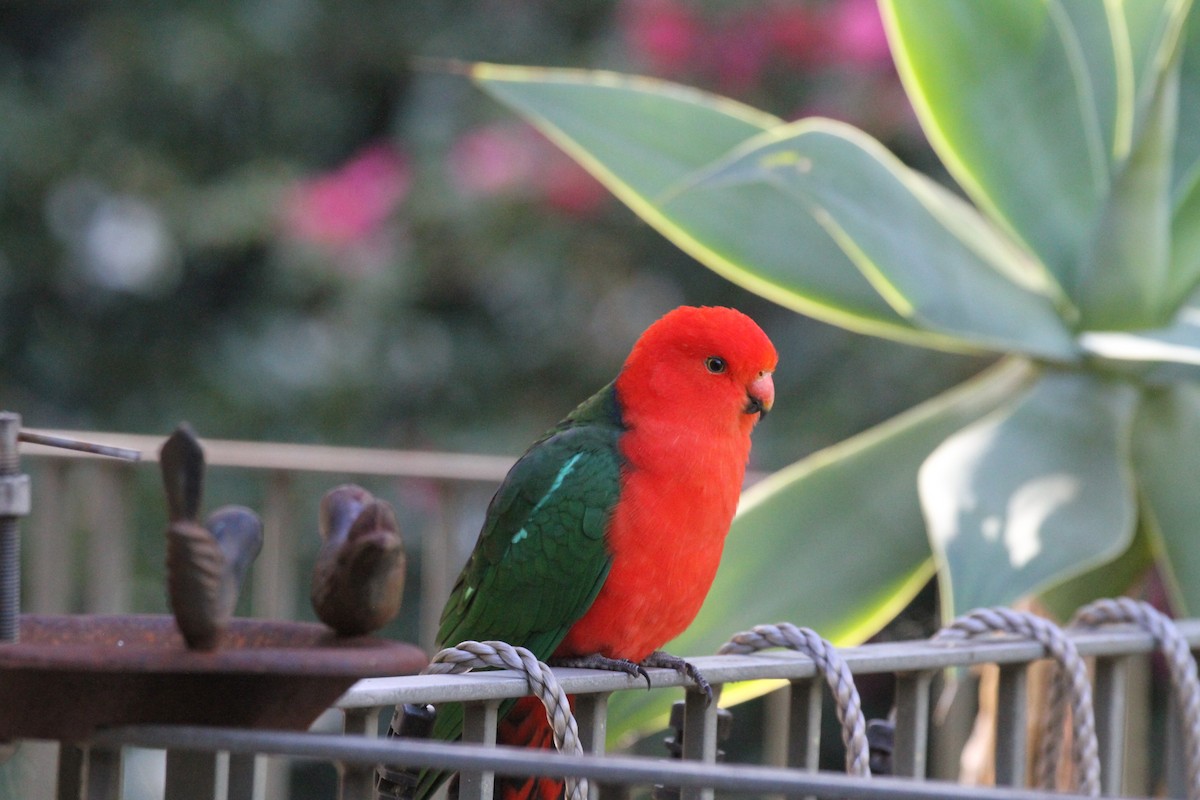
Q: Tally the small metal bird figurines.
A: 2